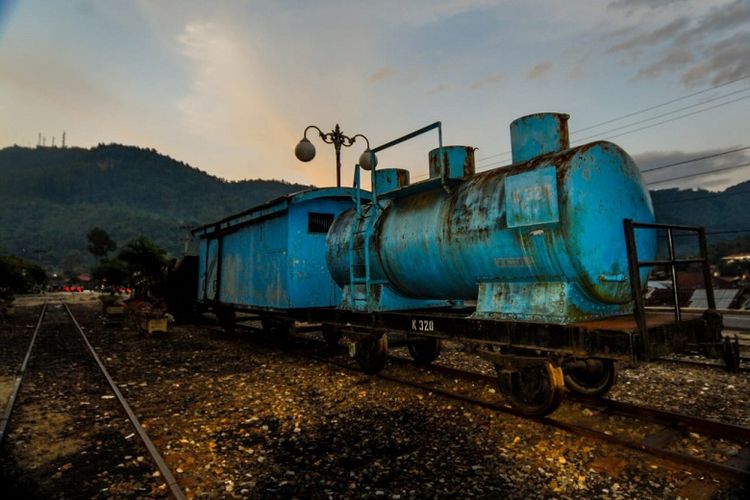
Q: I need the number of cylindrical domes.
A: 3